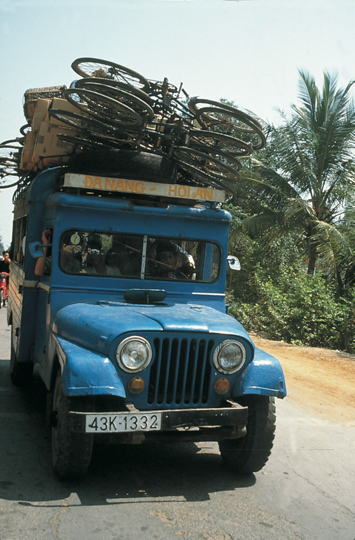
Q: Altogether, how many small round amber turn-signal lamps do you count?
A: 2